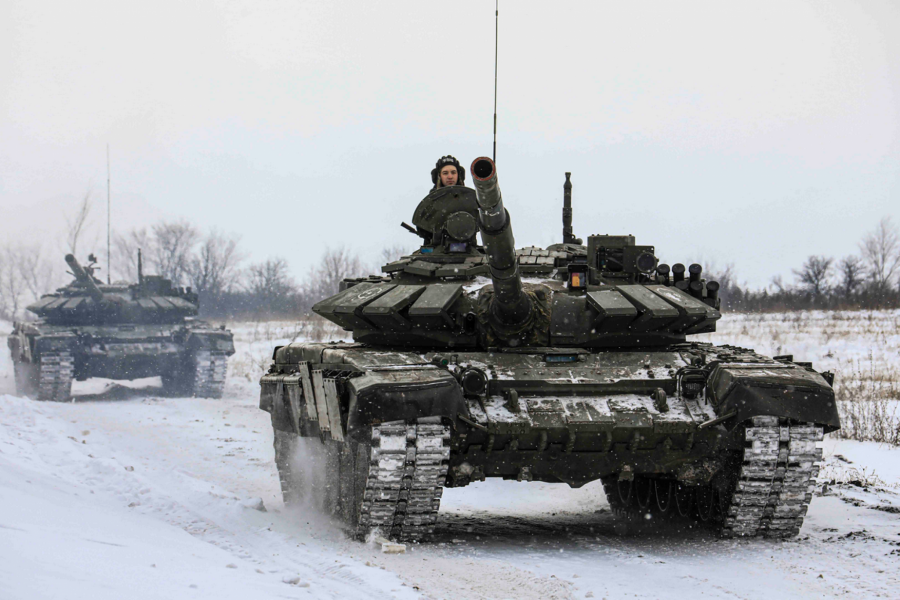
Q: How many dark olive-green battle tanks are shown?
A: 2